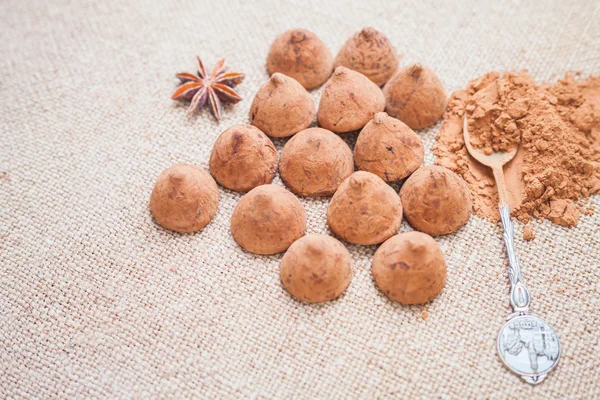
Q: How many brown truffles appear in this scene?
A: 14